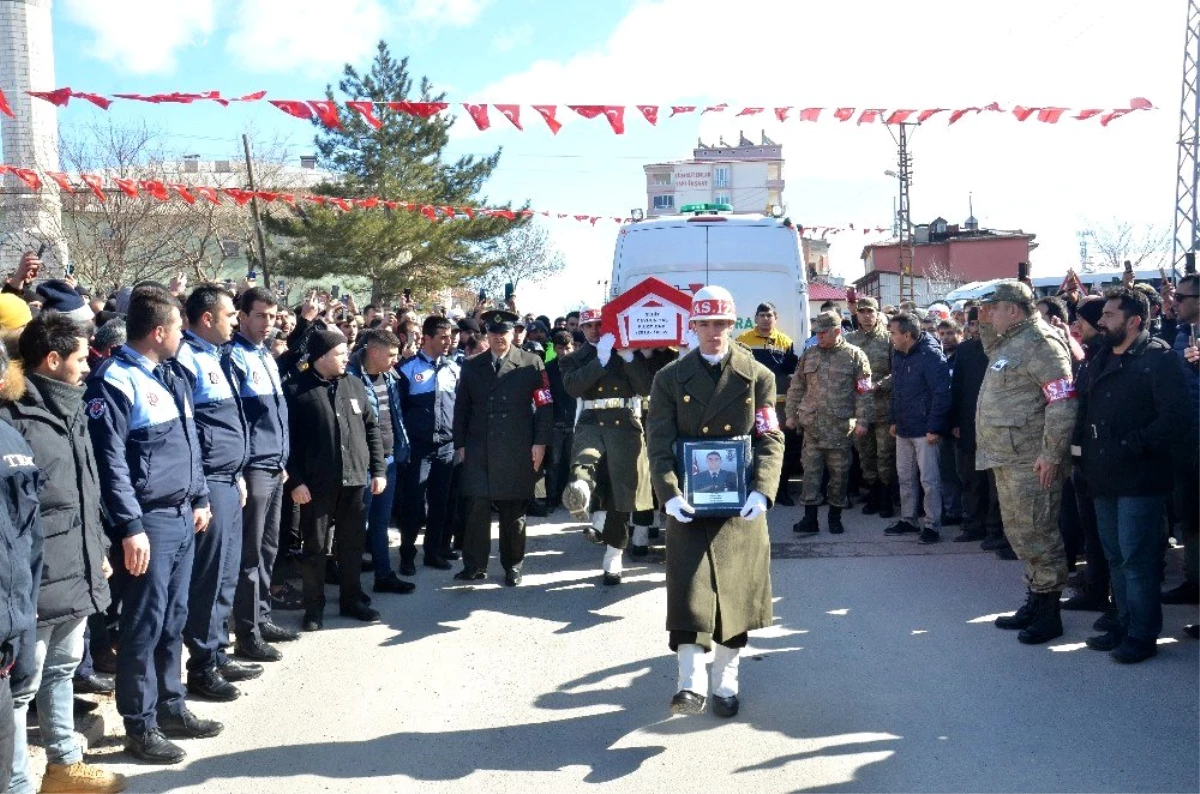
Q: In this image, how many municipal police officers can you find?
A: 4